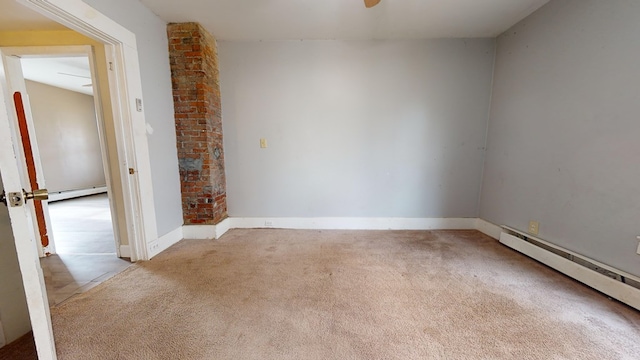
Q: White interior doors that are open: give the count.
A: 1